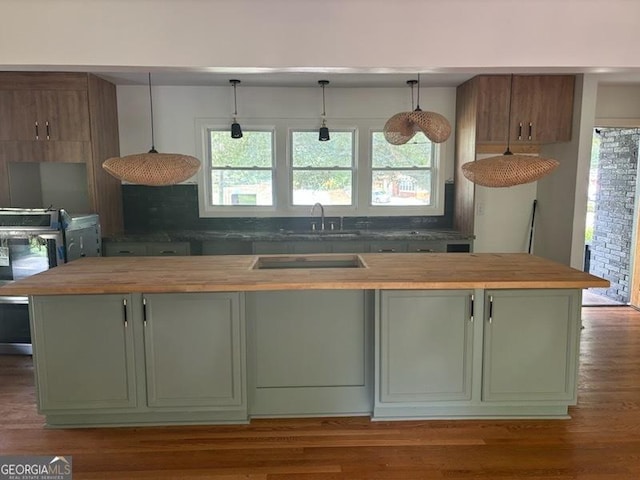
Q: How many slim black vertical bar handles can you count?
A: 8